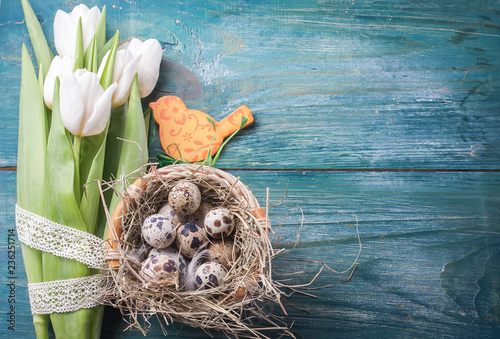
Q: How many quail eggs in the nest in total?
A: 10